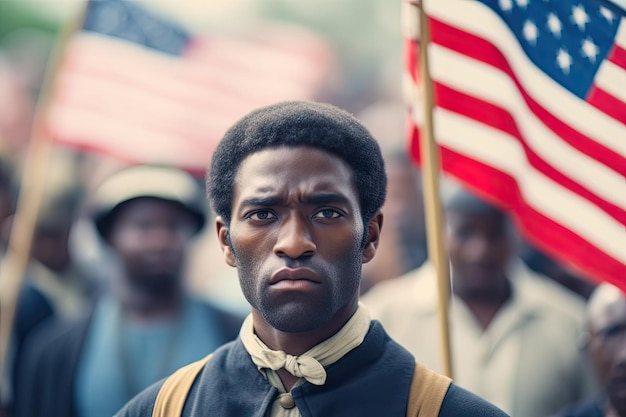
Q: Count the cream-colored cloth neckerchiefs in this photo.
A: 1